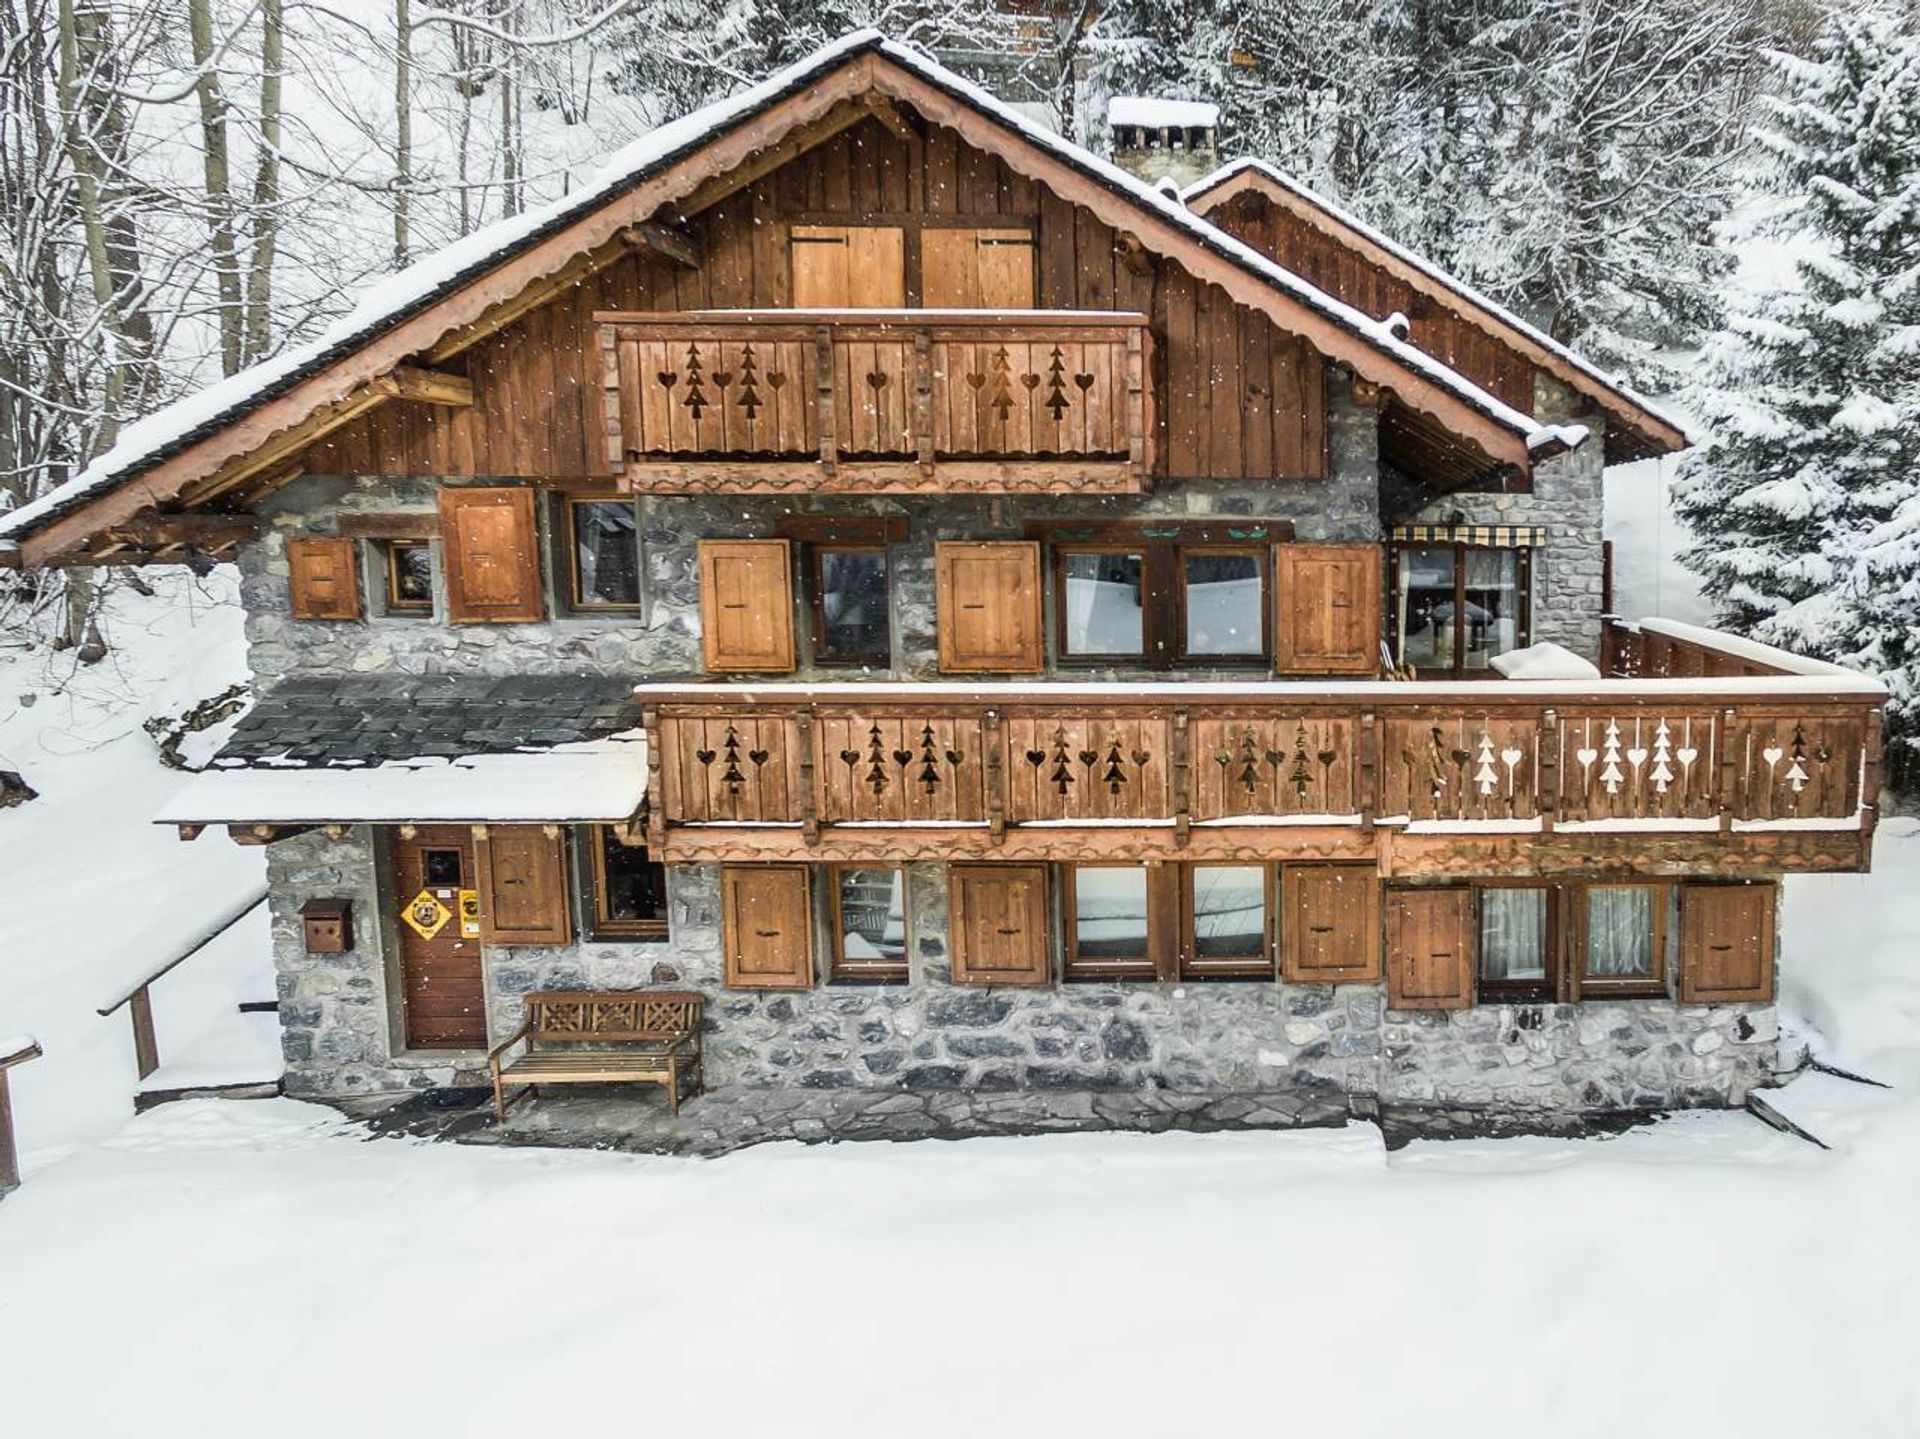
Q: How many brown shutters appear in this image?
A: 13